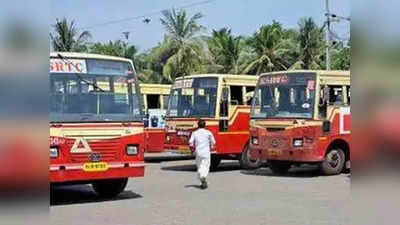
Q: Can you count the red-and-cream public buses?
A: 4